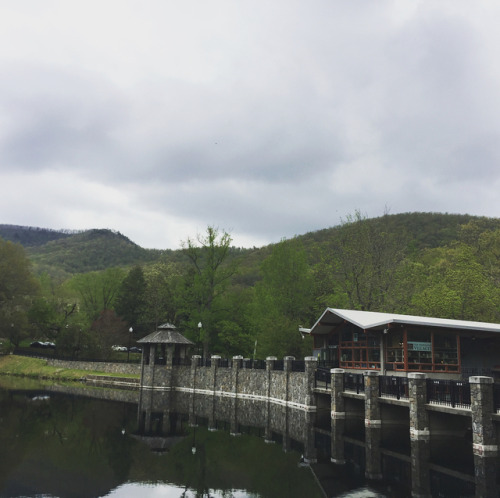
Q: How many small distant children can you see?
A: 0